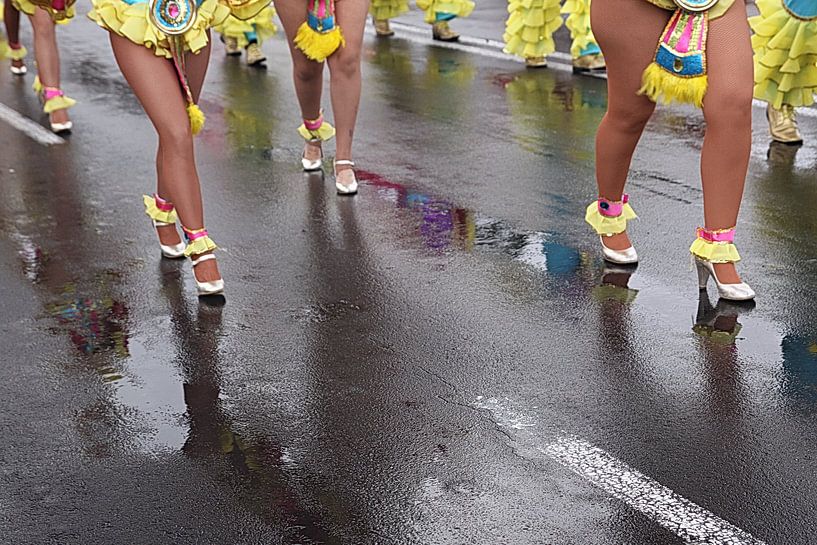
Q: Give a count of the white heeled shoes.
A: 8